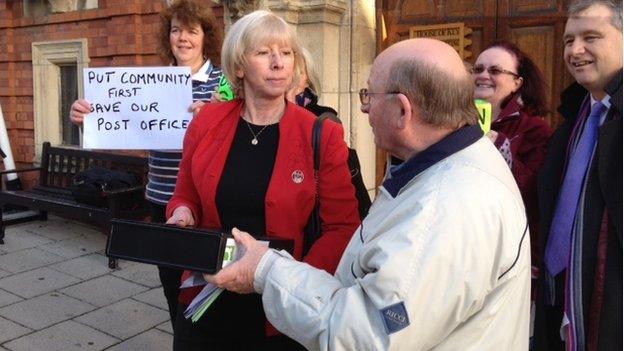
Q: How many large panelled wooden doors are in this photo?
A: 2